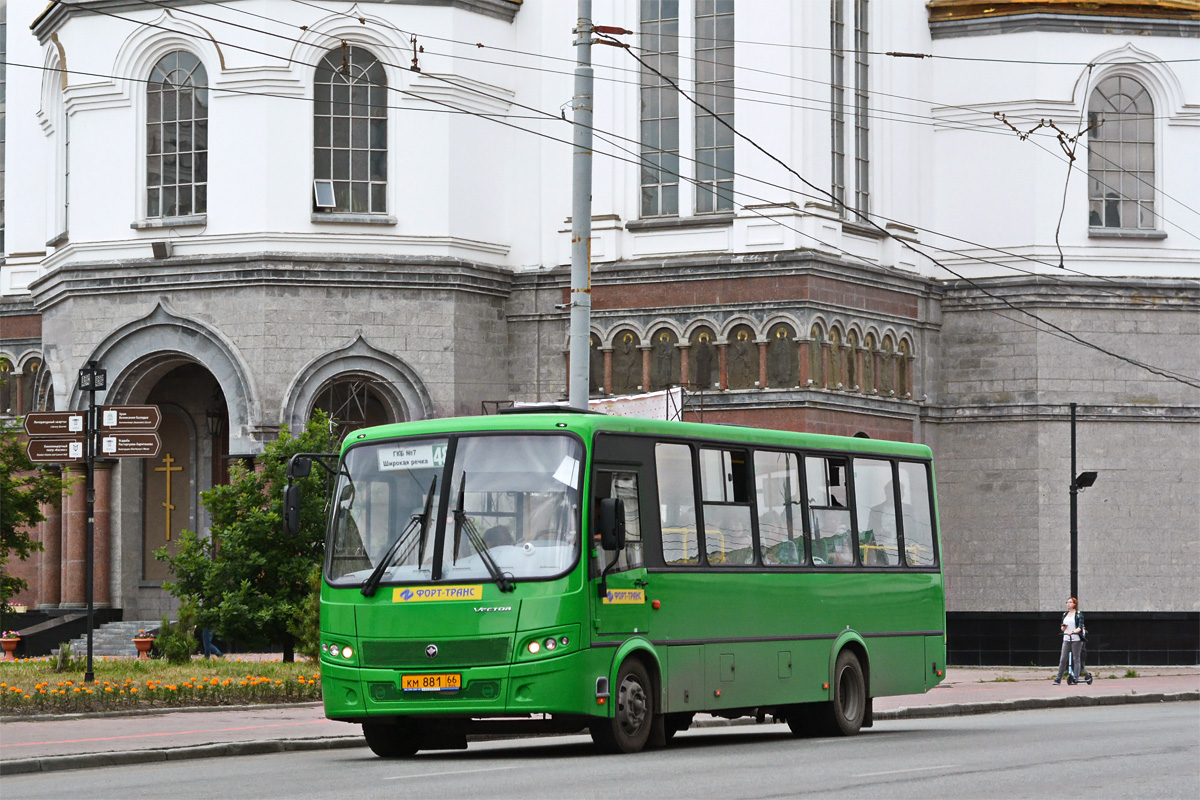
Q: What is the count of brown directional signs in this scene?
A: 4